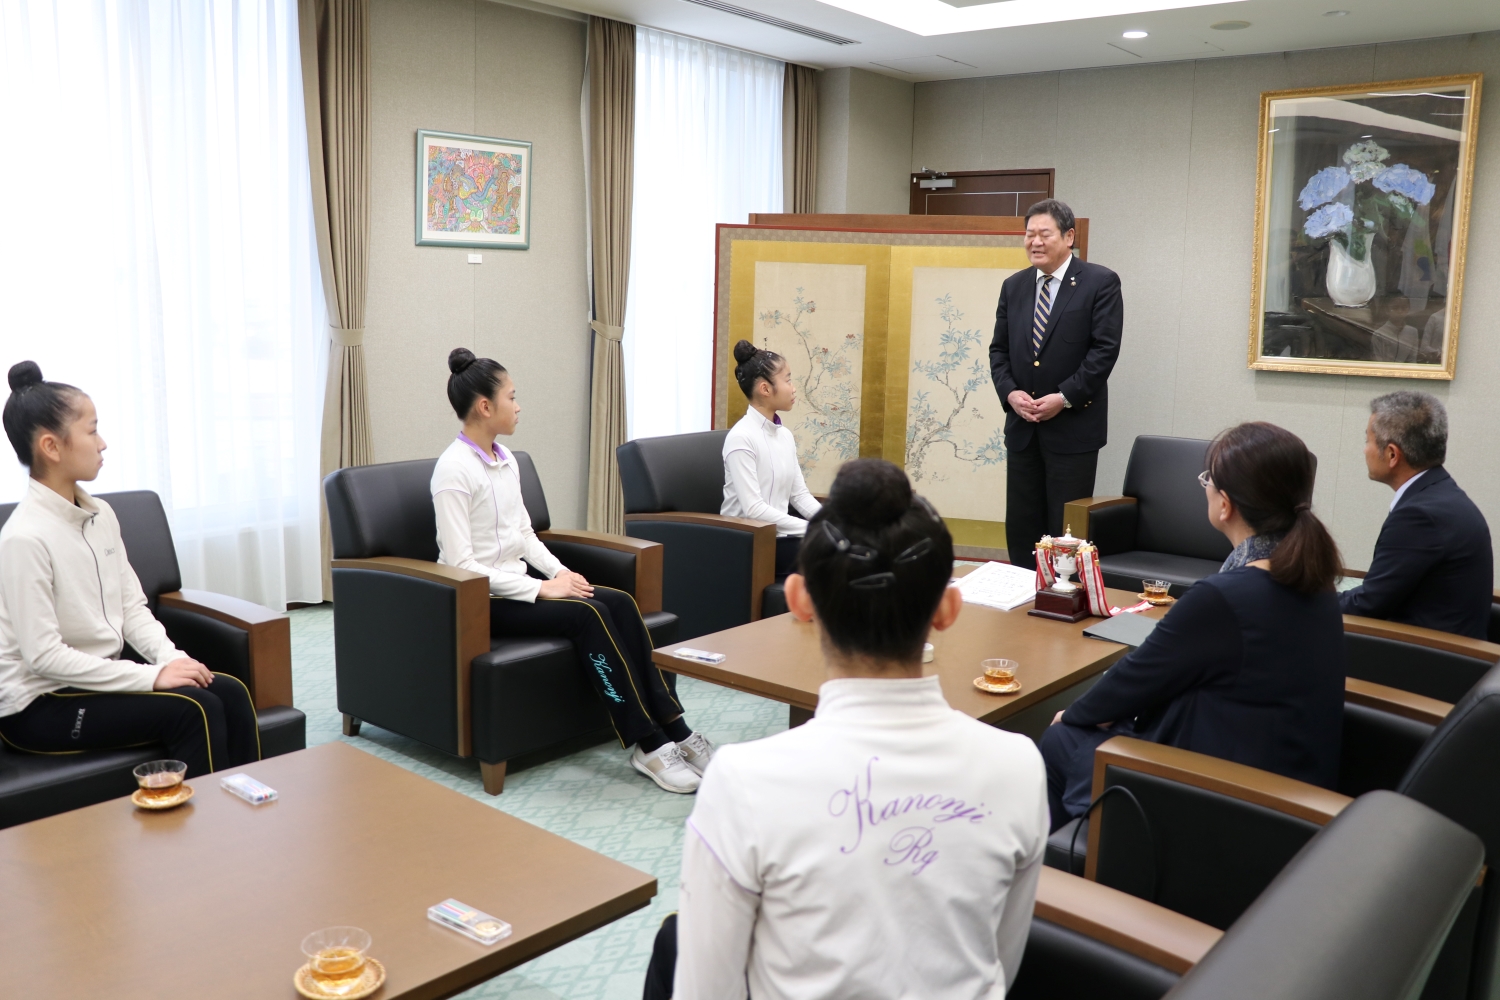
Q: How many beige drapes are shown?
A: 3